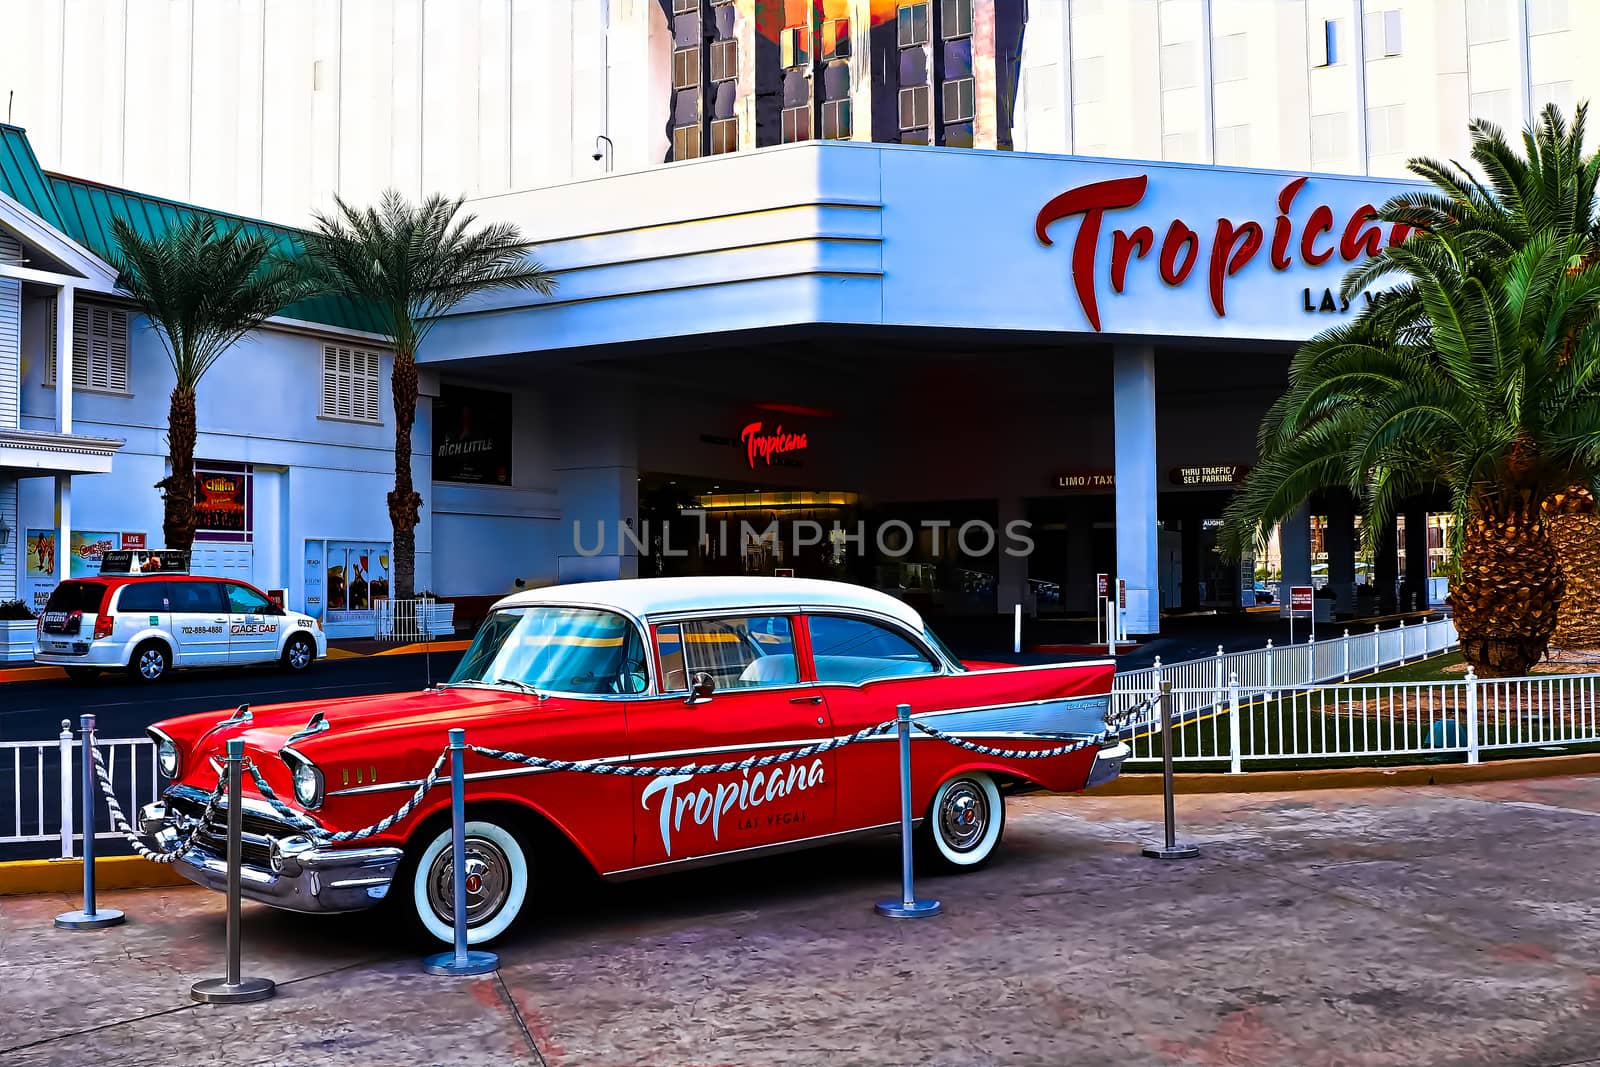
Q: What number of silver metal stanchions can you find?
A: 5